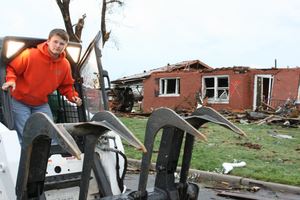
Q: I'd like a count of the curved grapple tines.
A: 4